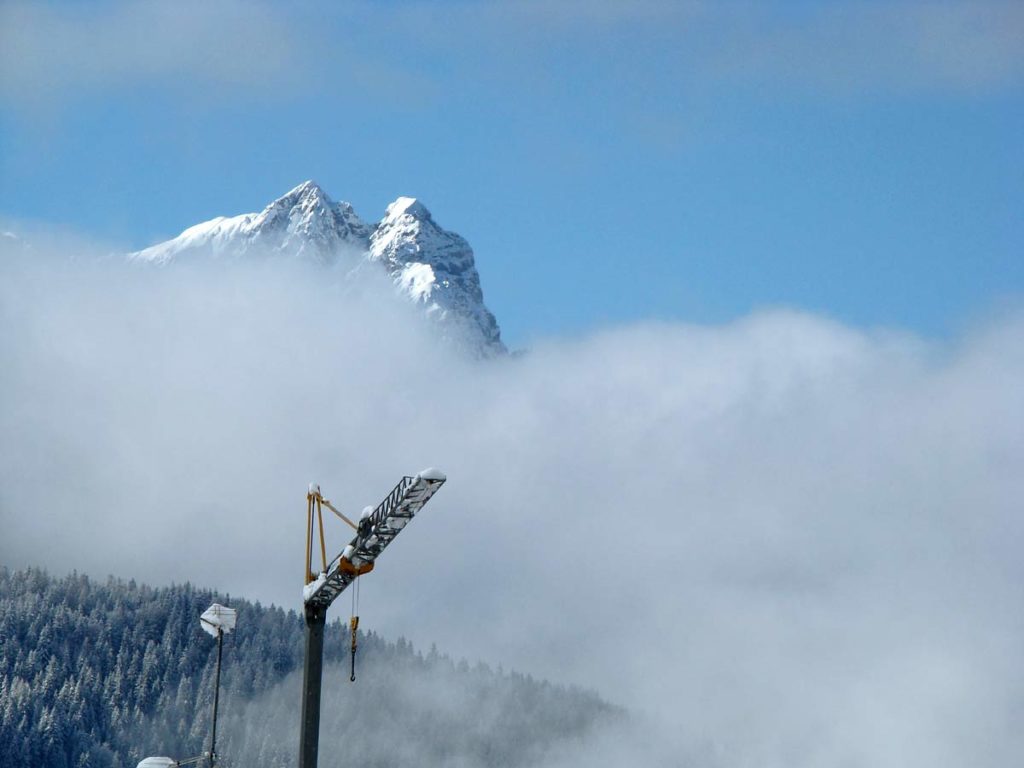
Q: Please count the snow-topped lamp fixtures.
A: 2